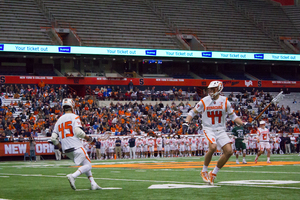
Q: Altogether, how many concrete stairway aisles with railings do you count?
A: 3